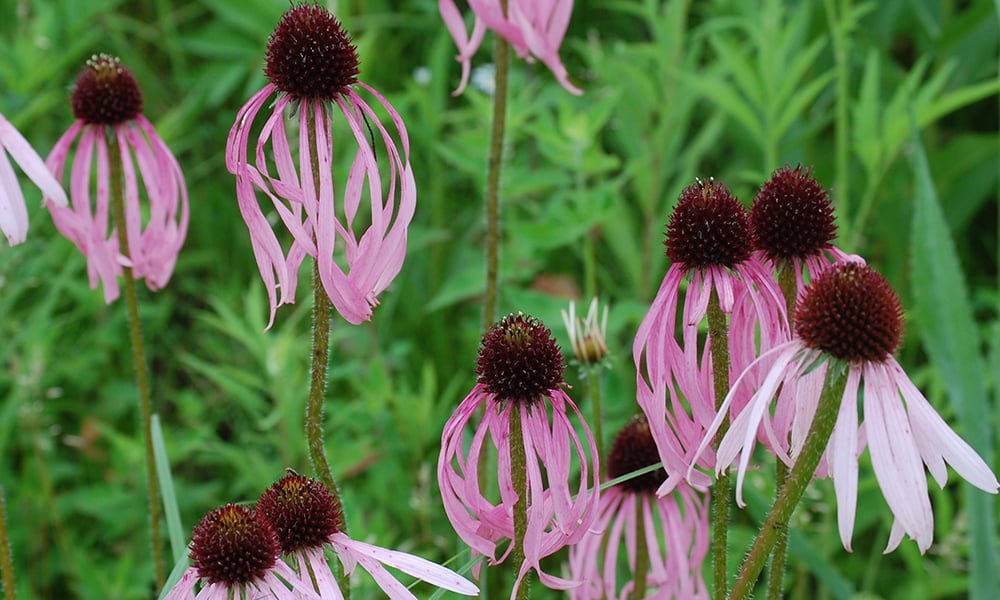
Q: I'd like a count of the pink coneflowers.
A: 11